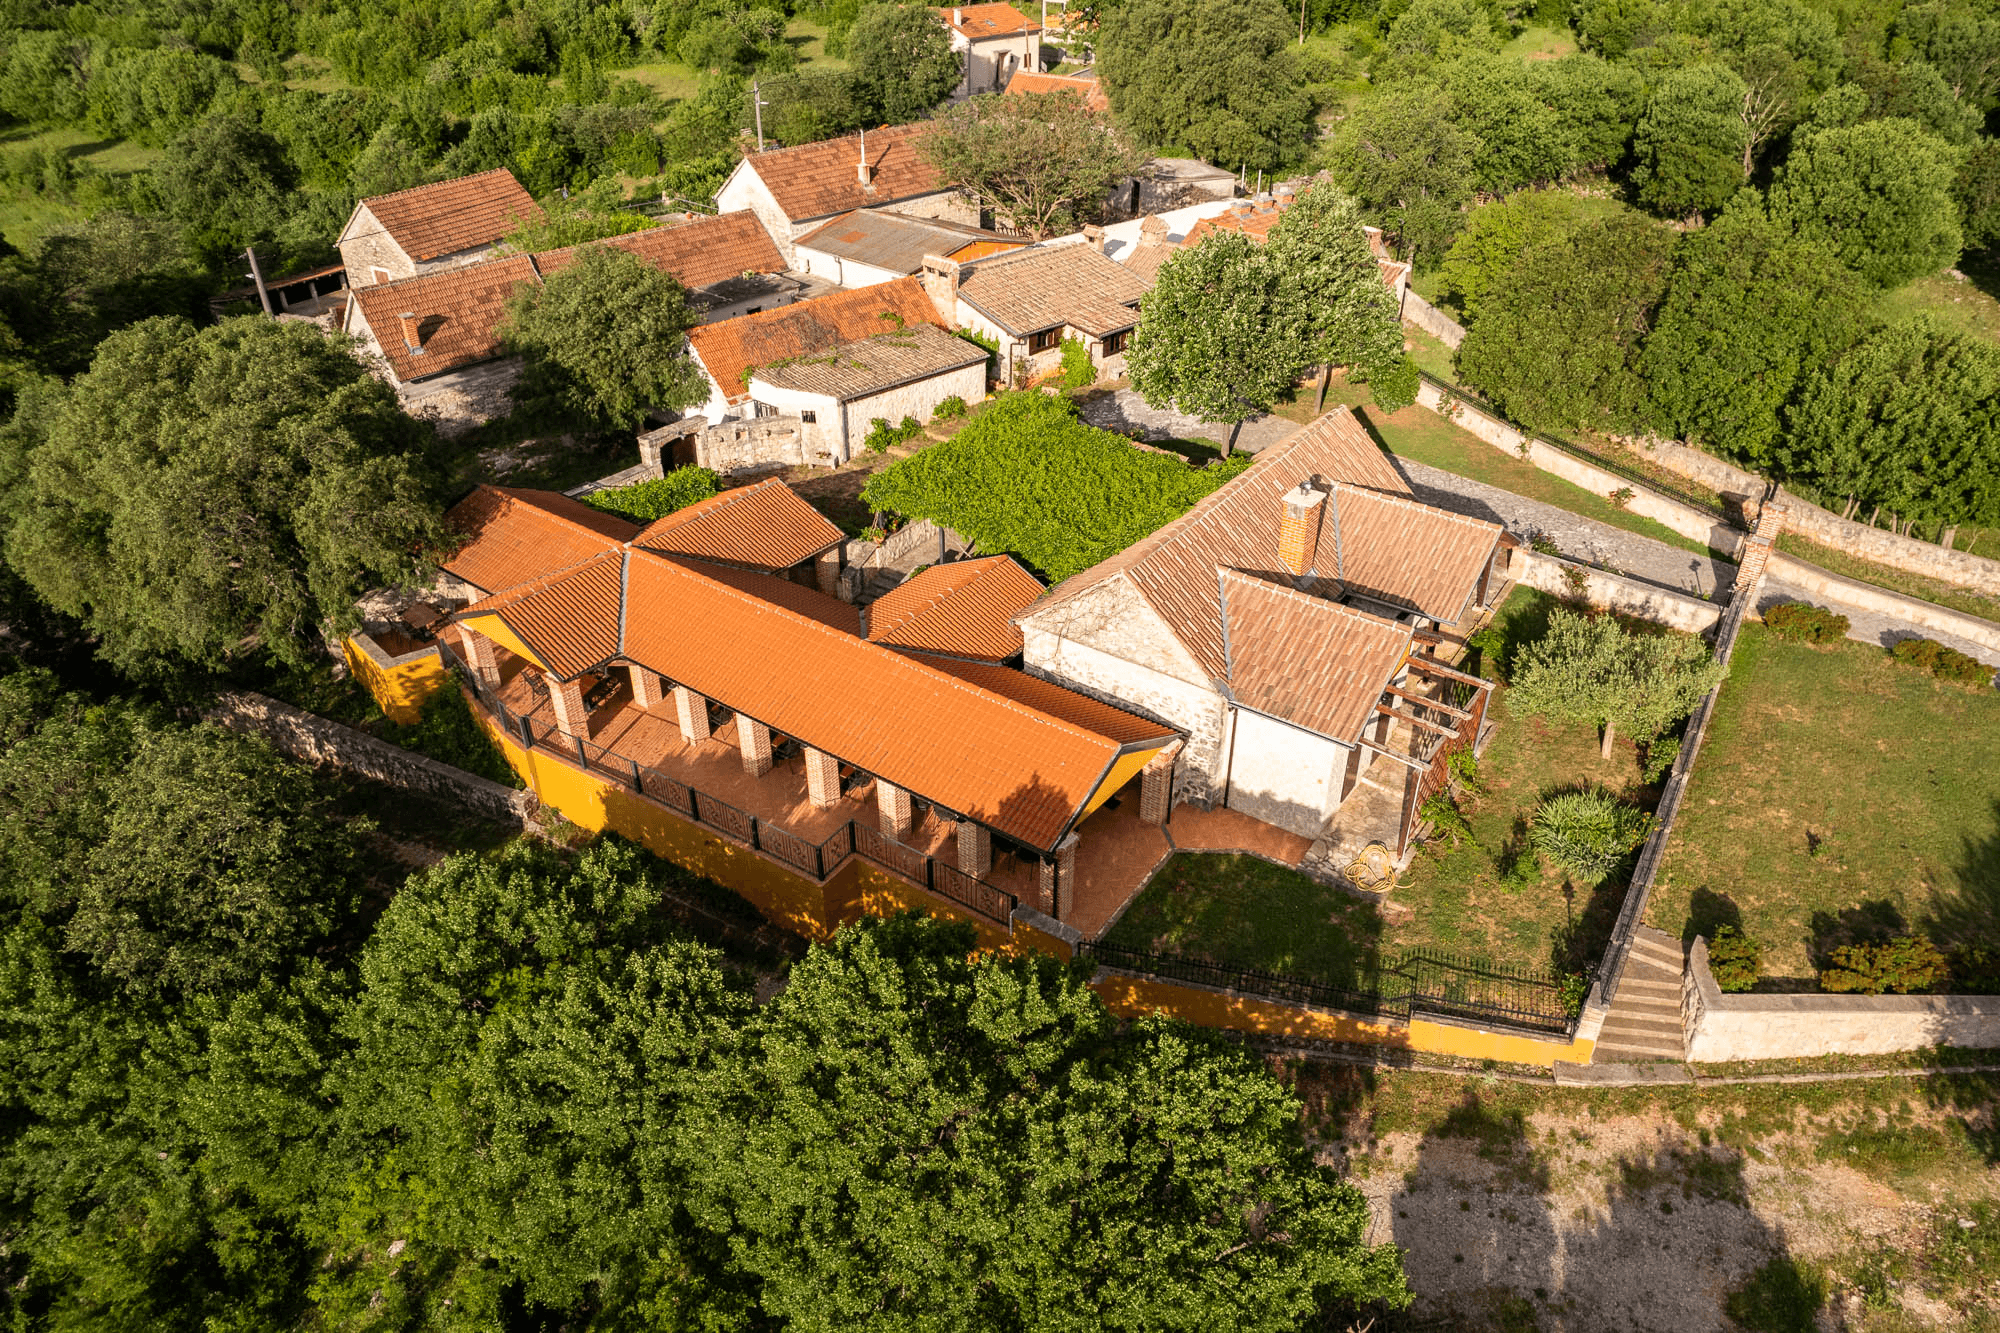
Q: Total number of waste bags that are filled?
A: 0